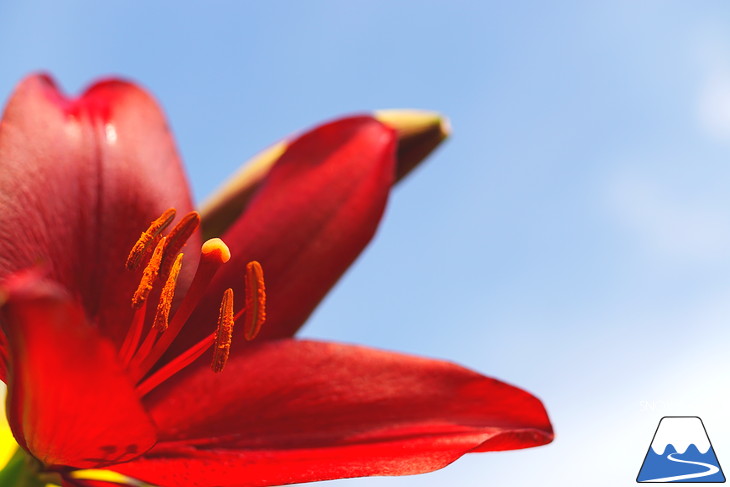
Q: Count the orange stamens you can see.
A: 6